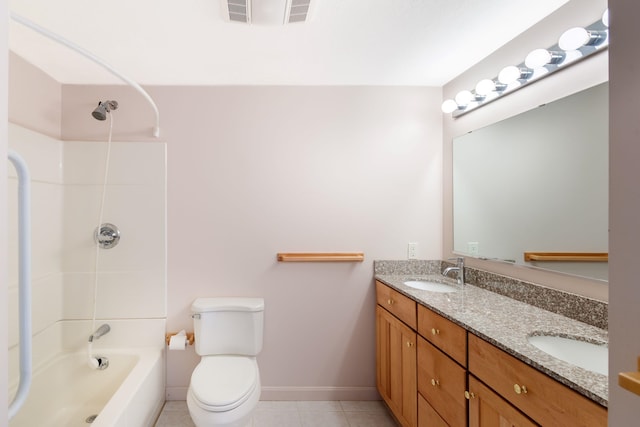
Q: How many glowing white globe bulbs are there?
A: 7